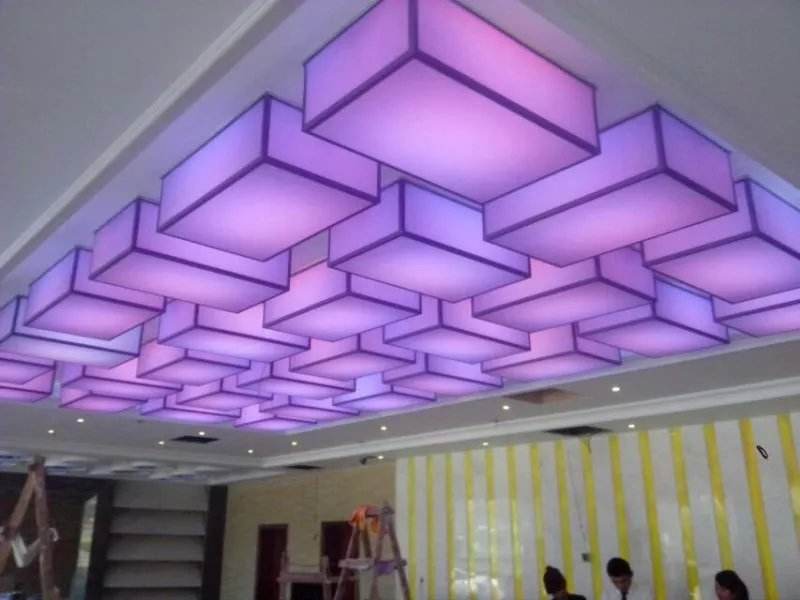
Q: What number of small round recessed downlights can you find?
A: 12